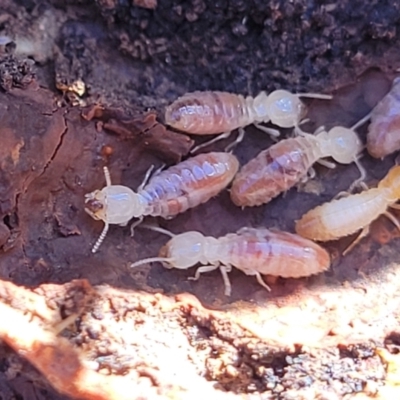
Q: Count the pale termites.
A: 6